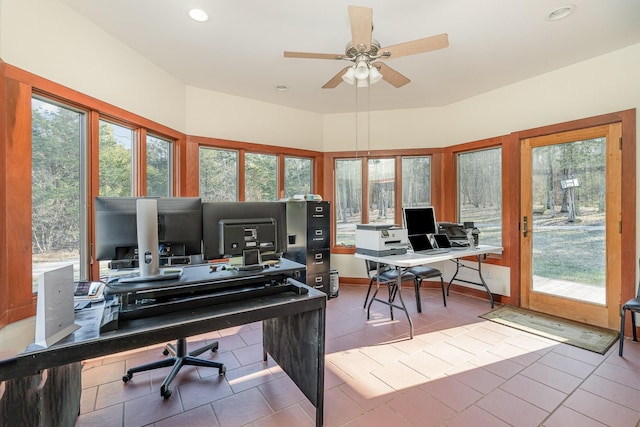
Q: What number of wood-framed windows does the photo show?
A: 10